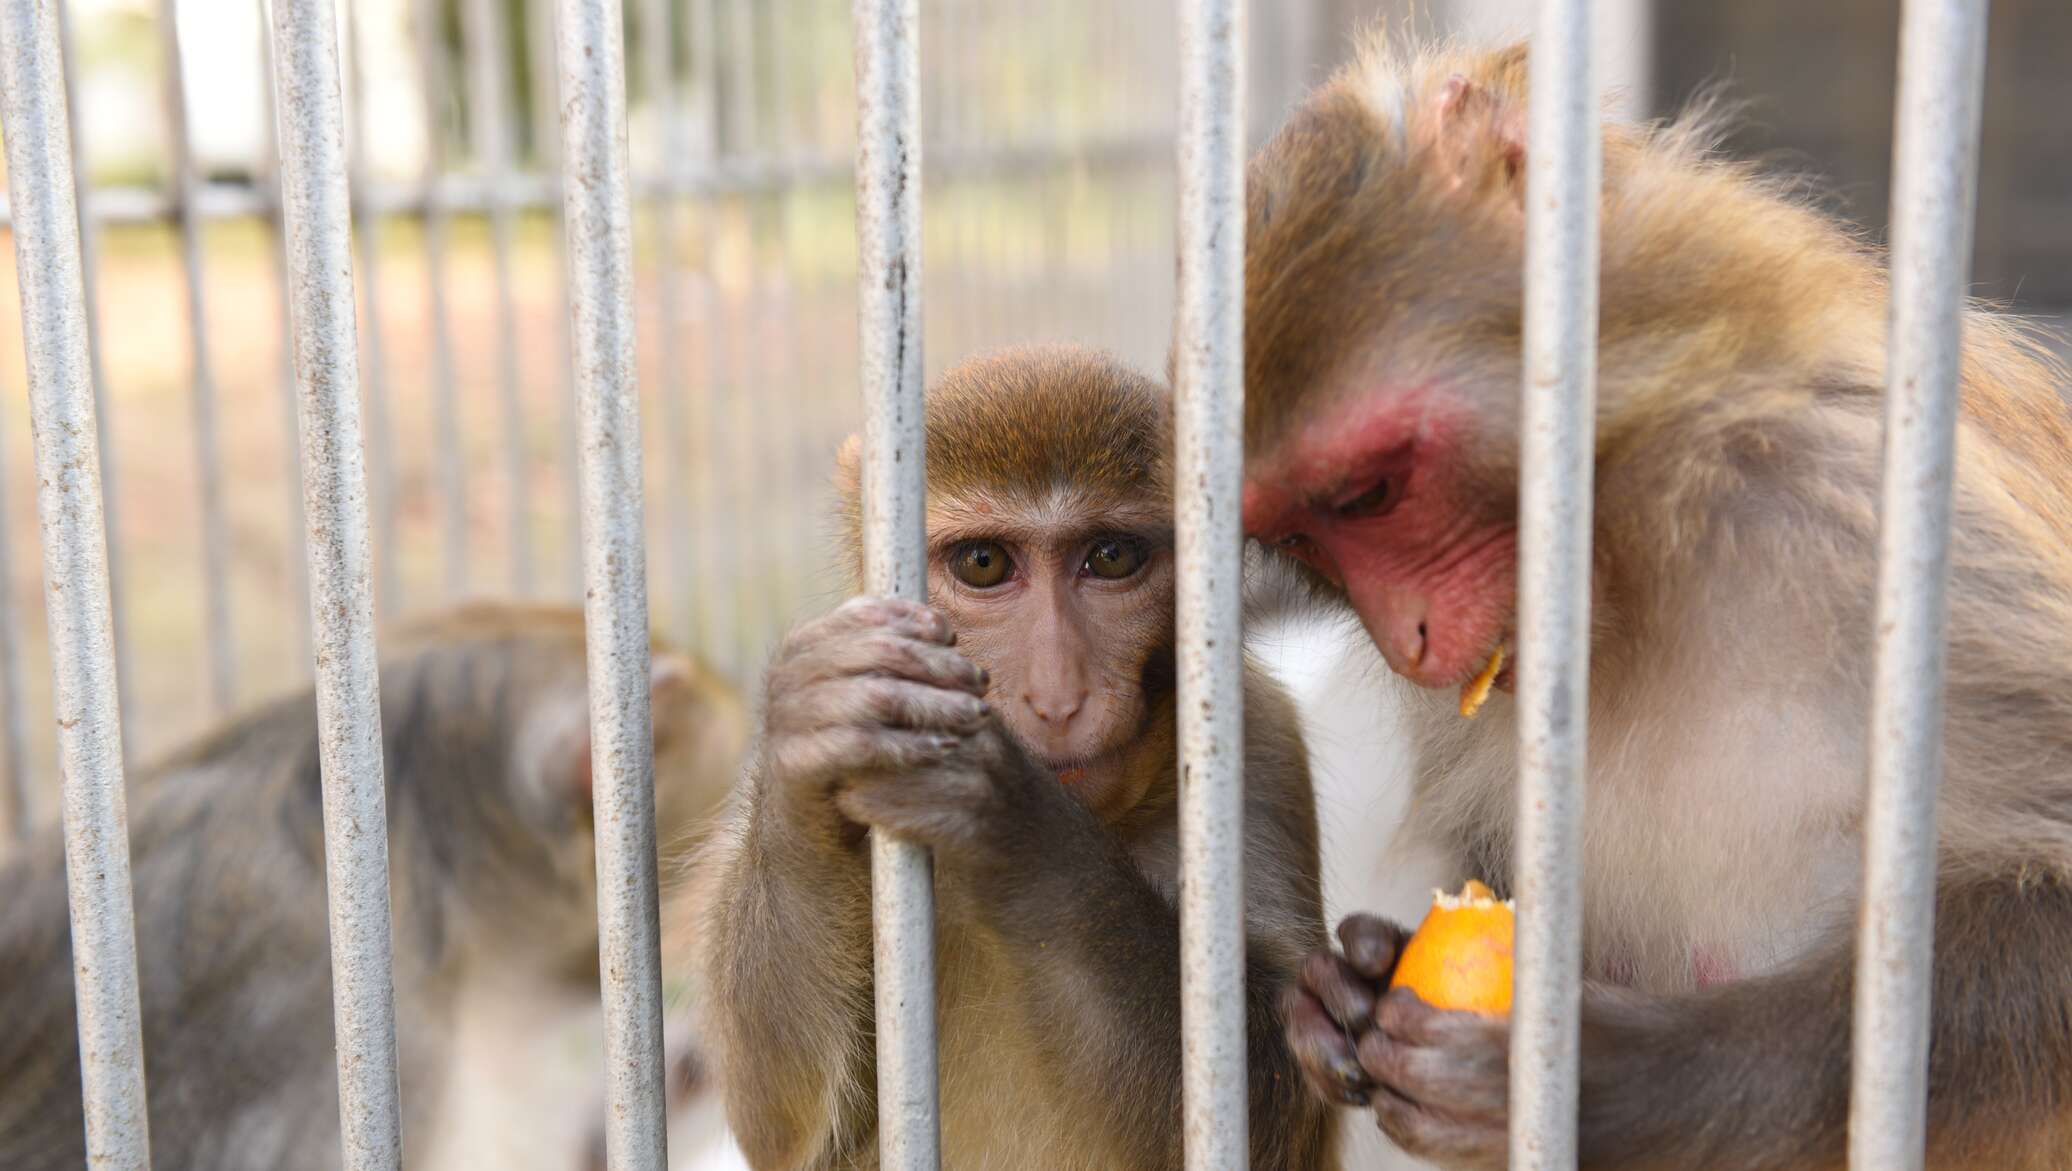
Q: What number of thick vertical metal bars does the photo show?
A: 7